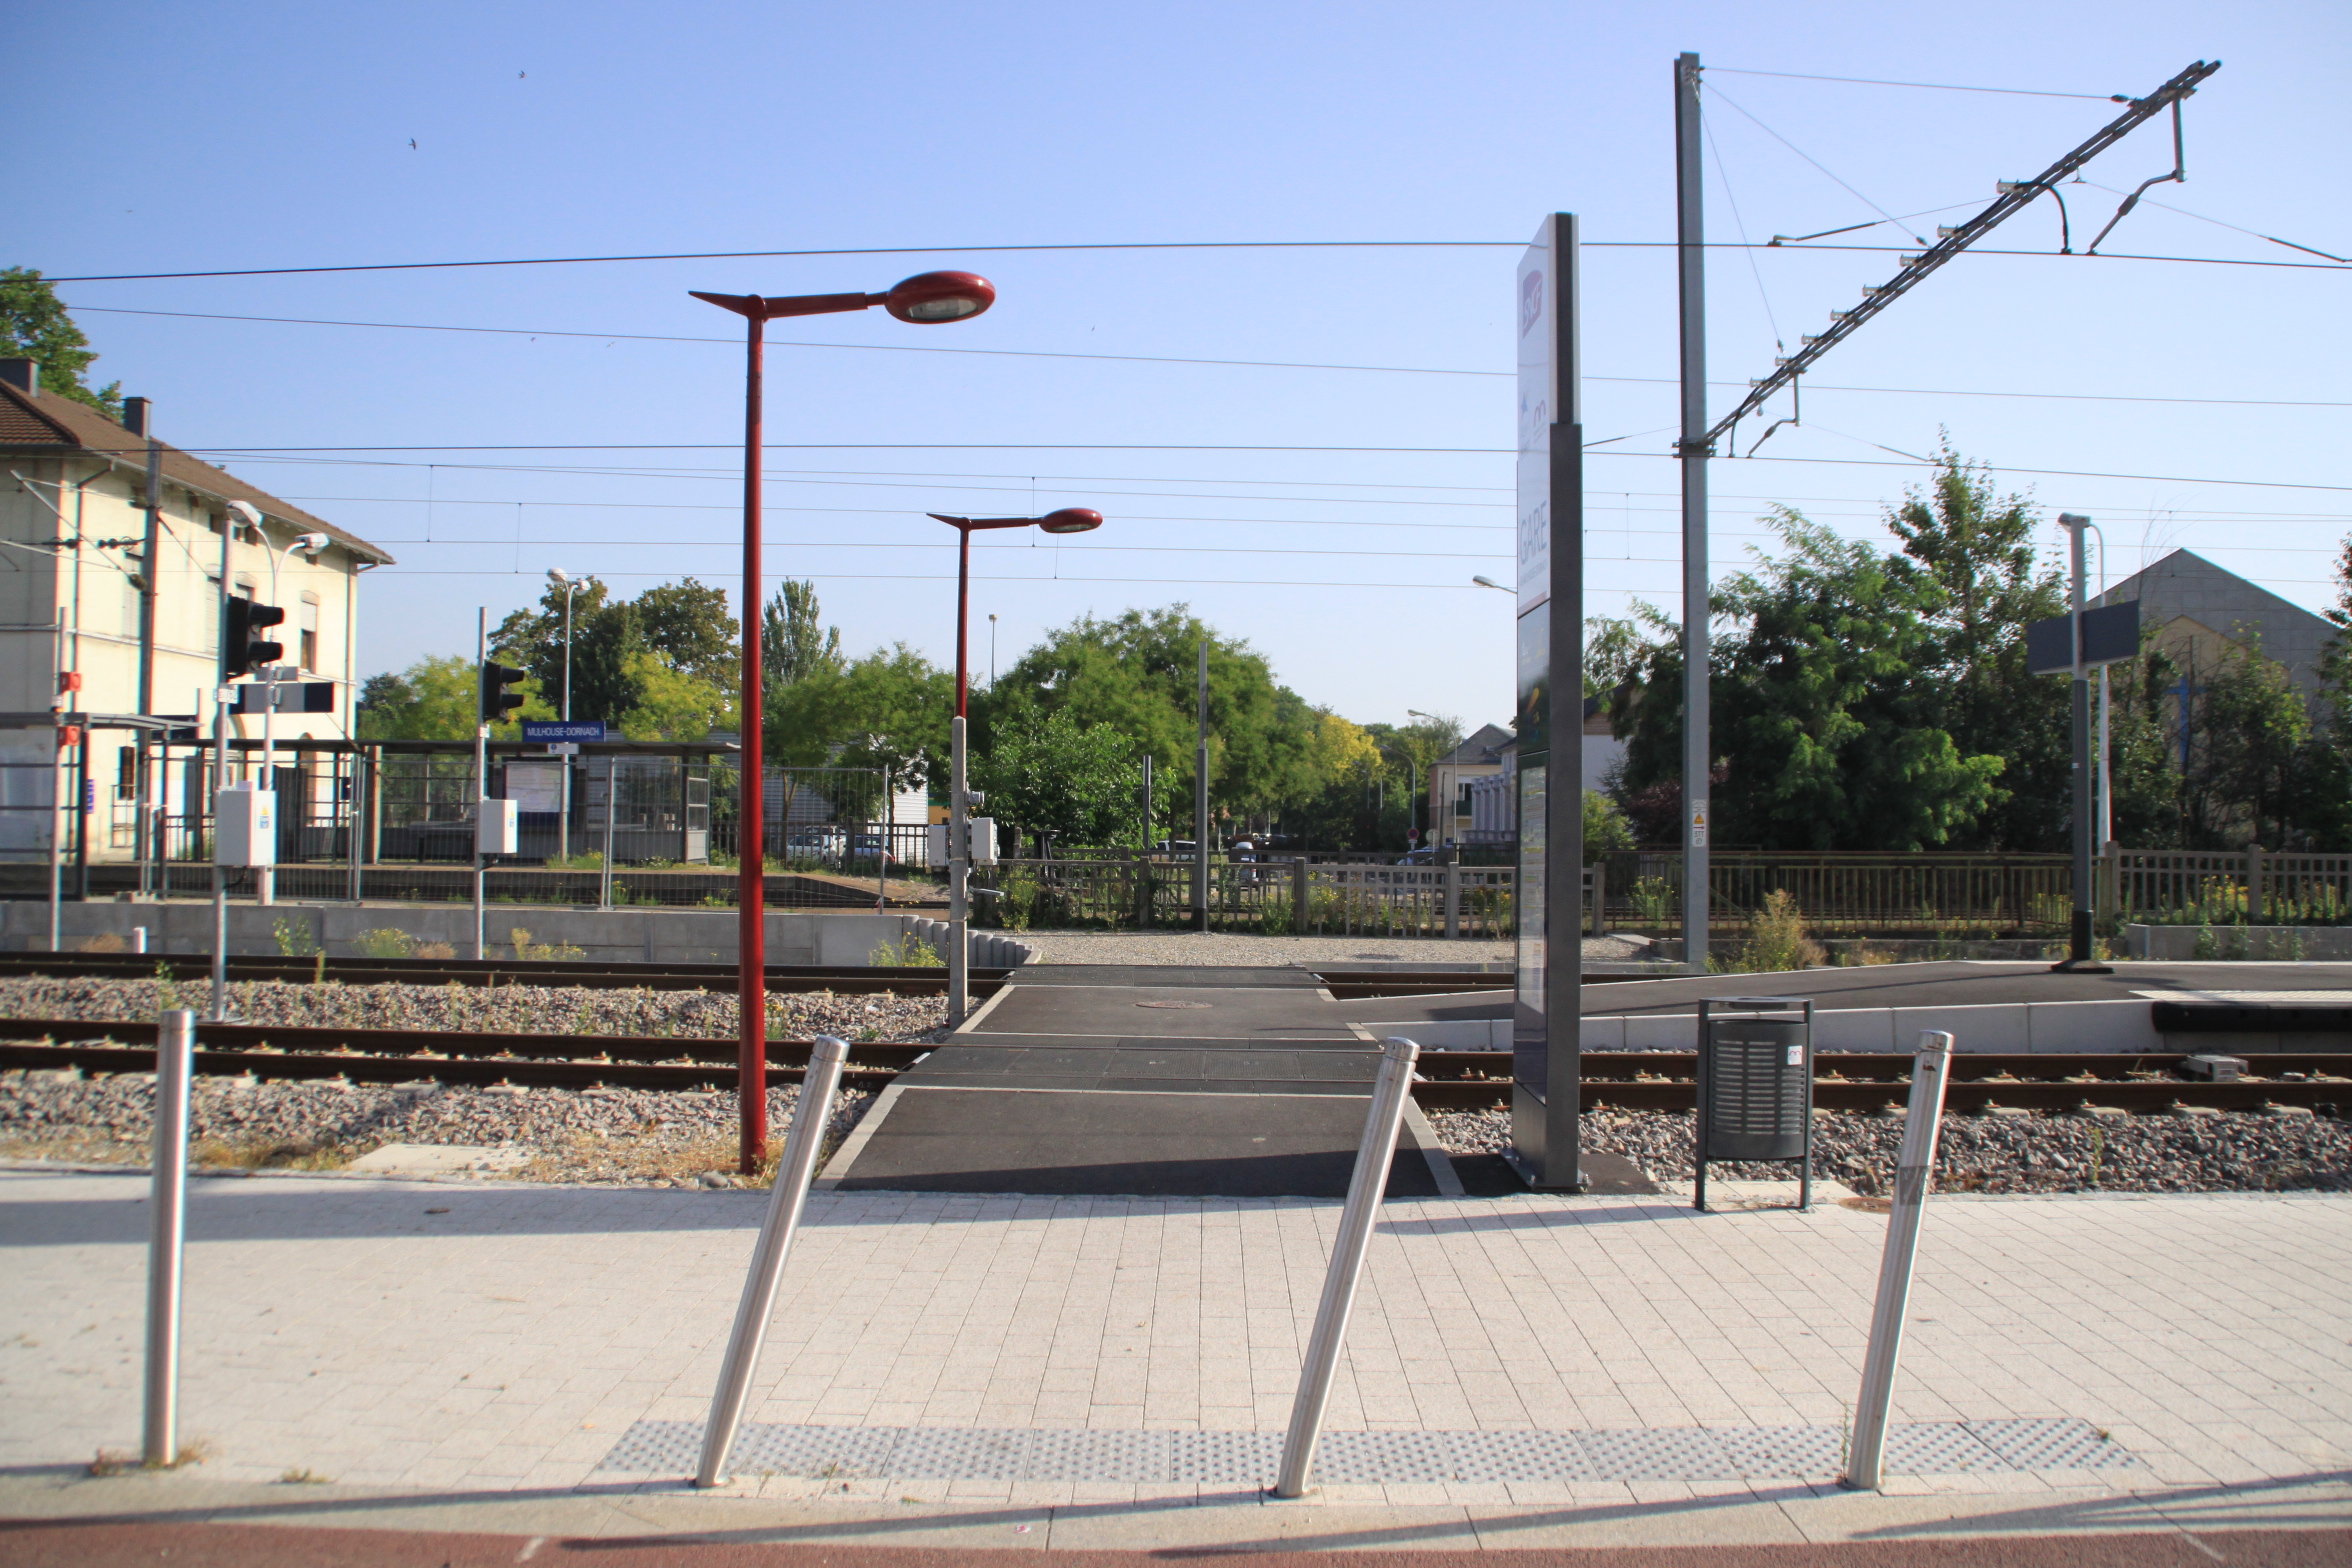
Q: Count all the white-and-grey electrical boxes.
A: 4